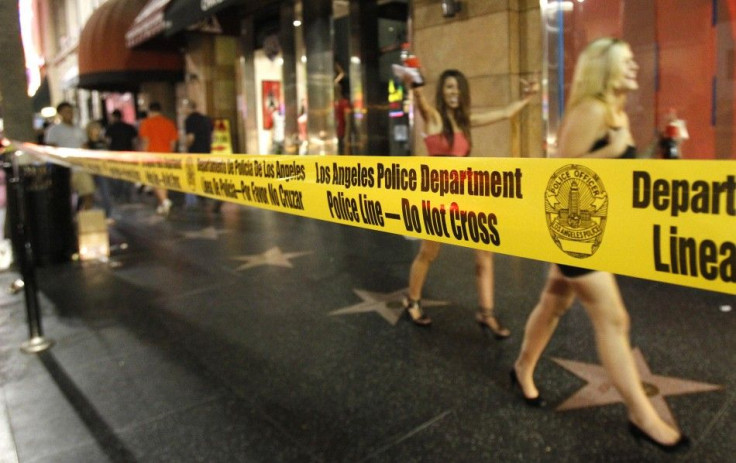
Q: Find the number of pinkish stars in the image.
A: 4